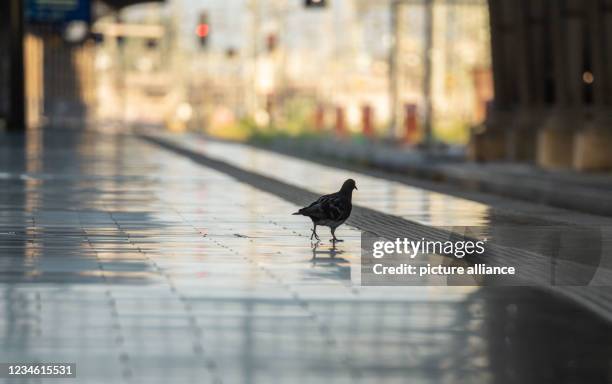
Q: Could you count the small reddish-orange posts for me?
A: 4